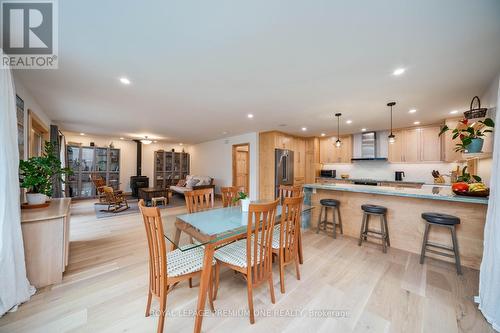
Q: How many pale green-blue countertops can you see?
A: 1